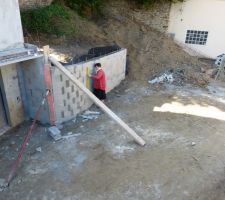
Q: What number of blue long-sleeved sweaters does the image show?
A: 0